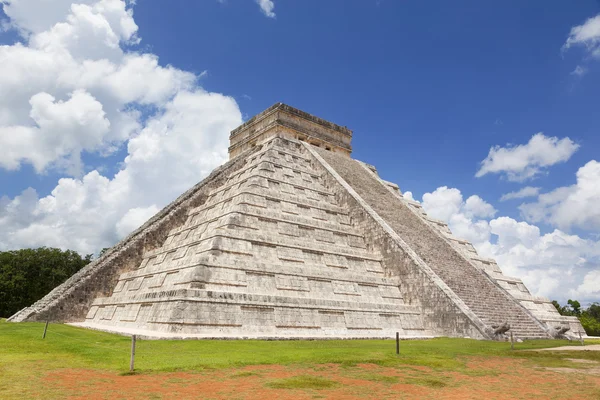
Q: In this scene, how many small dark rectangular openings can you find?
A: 3